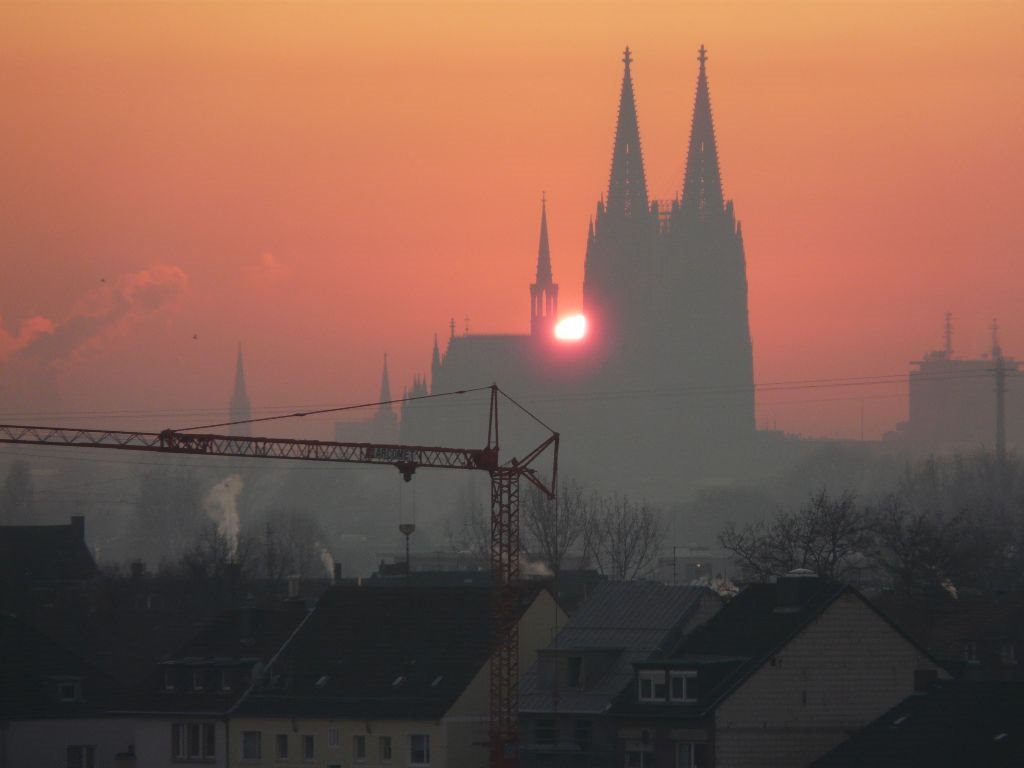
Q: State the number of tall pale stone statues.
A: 0